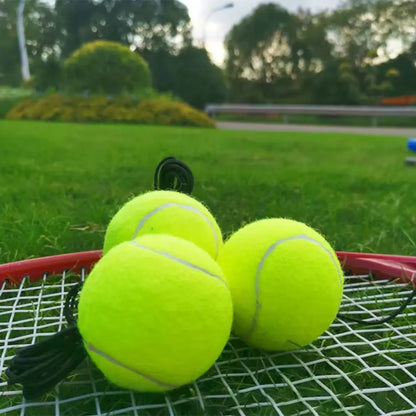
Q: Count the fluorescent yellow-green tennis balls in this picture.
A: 3